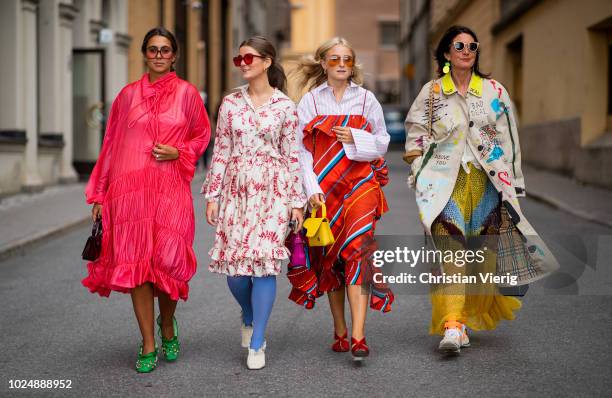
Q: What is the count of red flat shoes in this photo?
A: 2